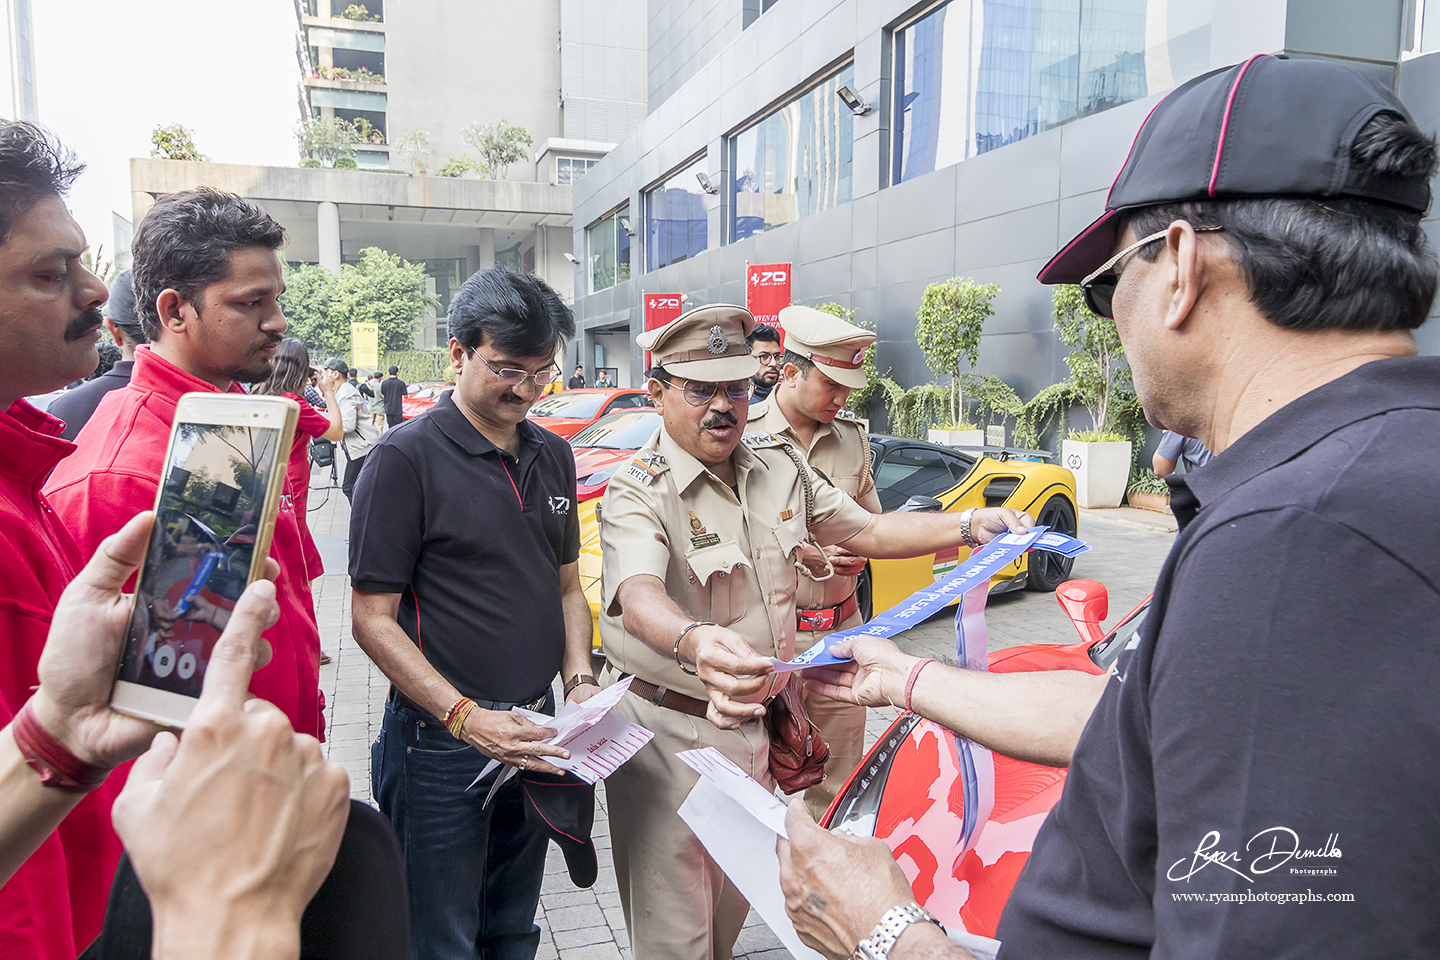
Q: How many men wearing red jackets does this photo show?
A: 2